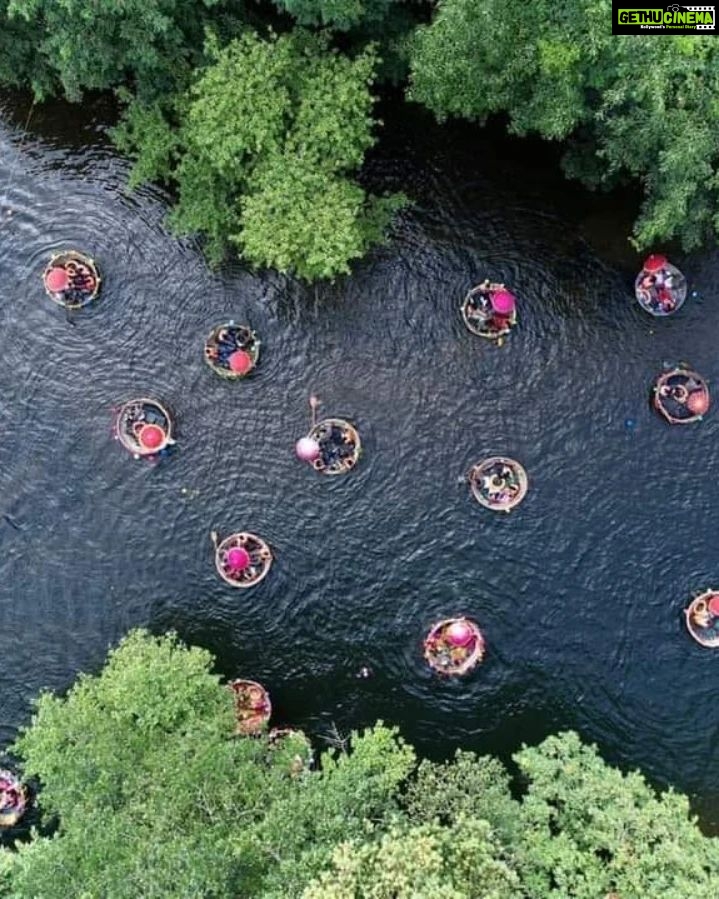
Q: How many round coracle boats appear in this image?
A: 14